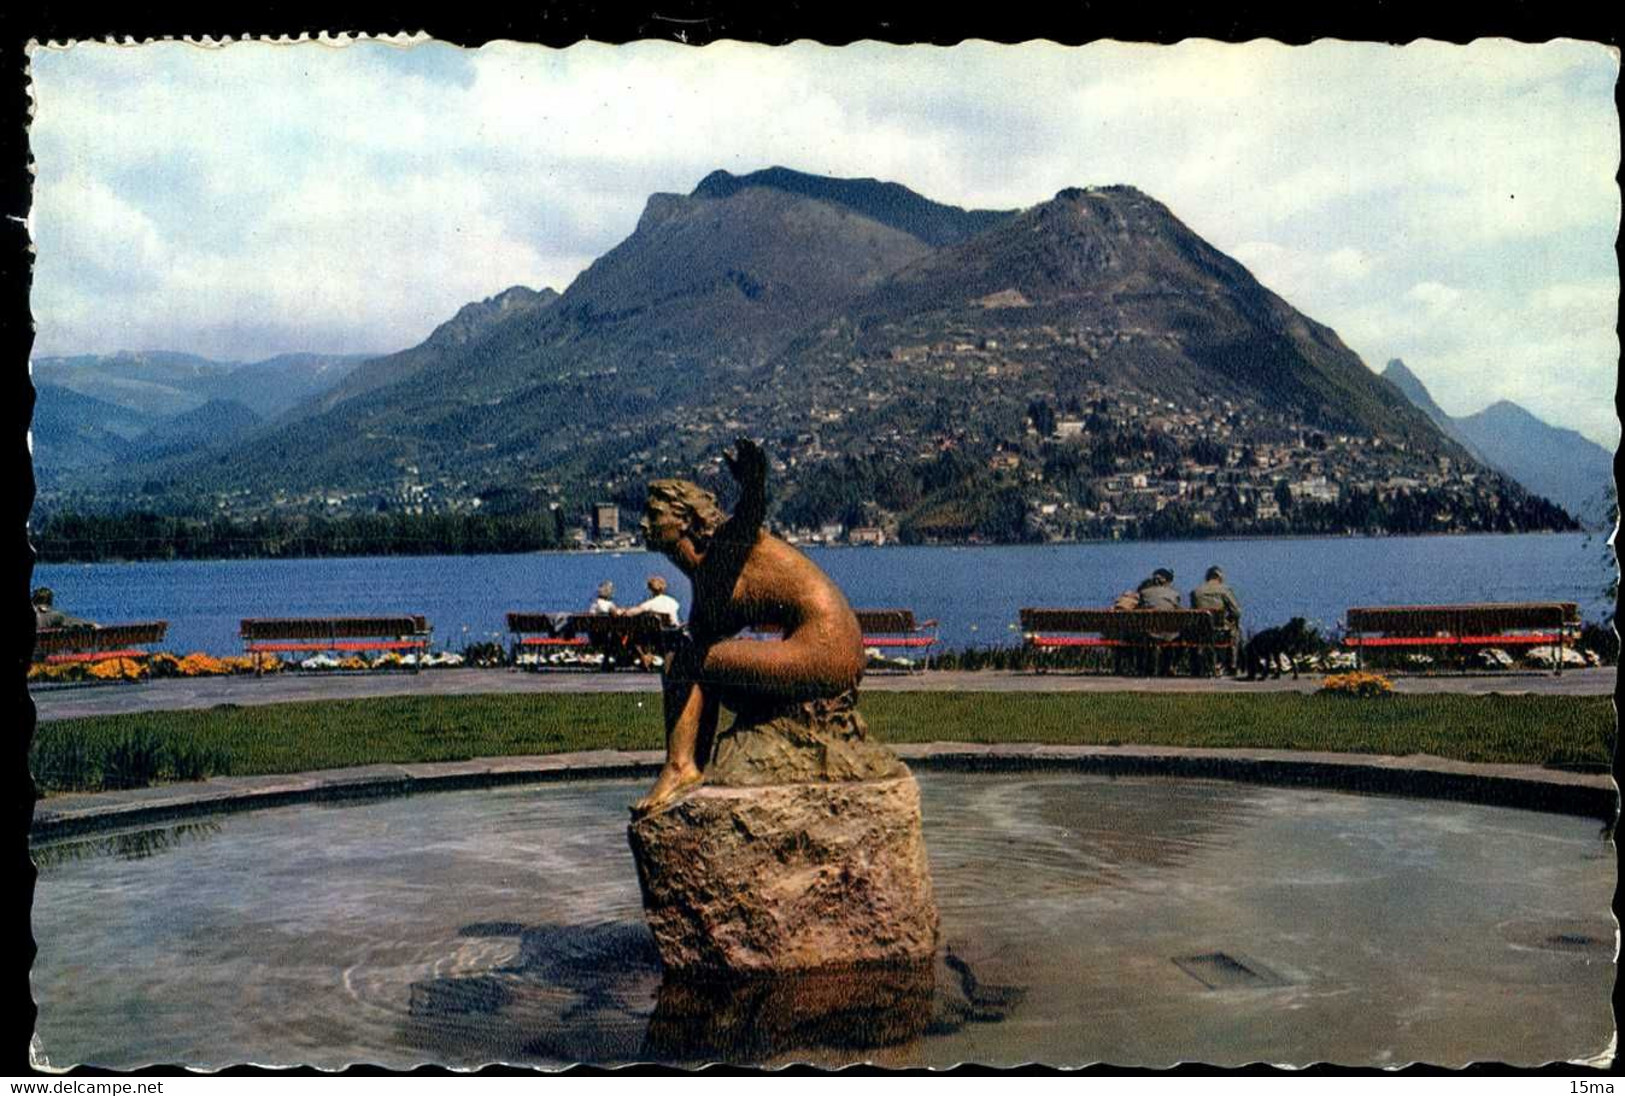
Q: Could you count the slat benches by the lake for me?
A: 6